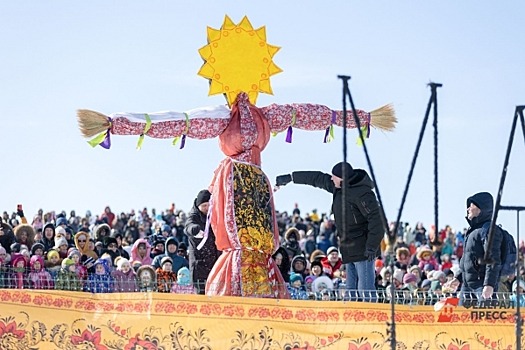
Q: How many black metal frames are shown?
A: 3